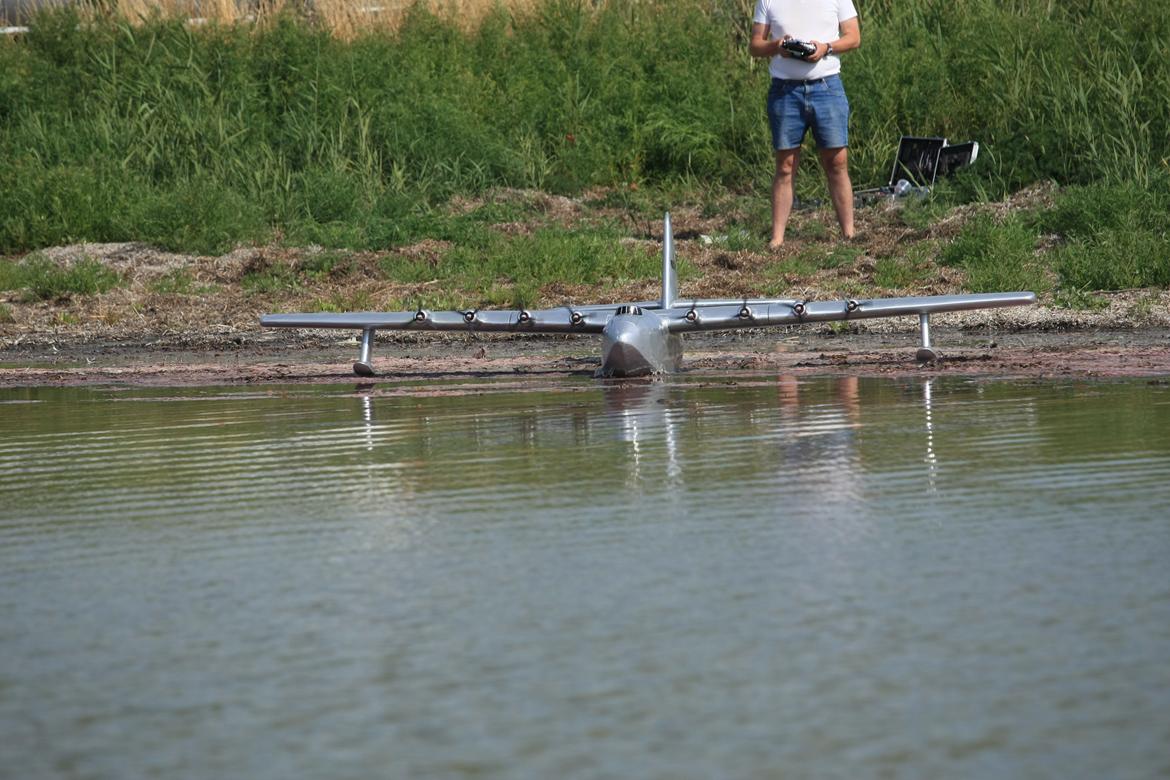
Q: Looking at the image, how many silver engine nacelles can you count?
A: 8